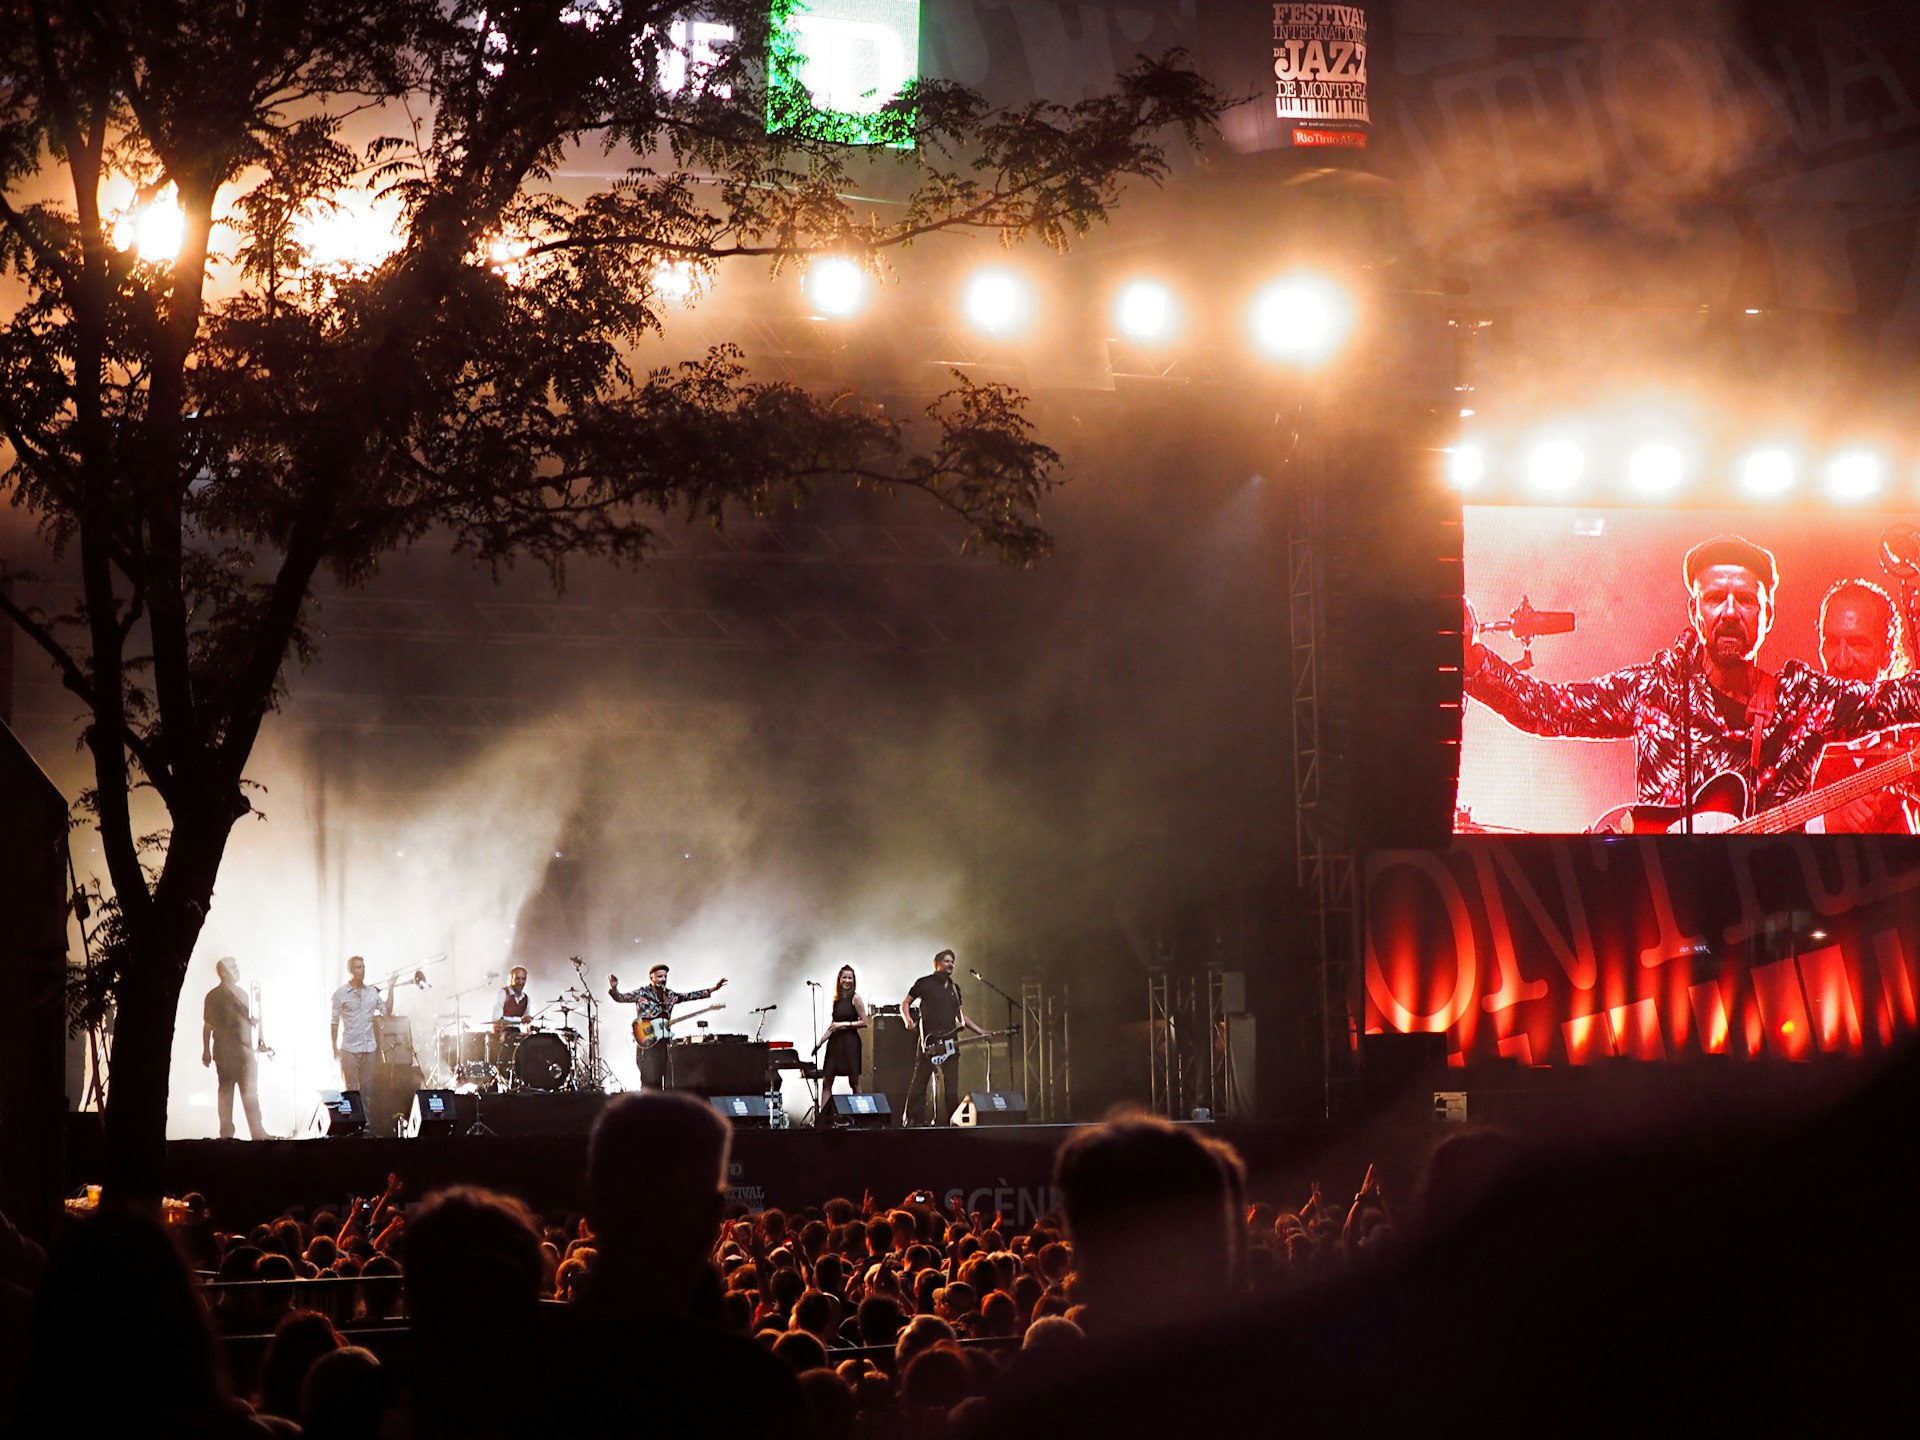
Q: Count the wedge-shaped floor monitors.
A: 5